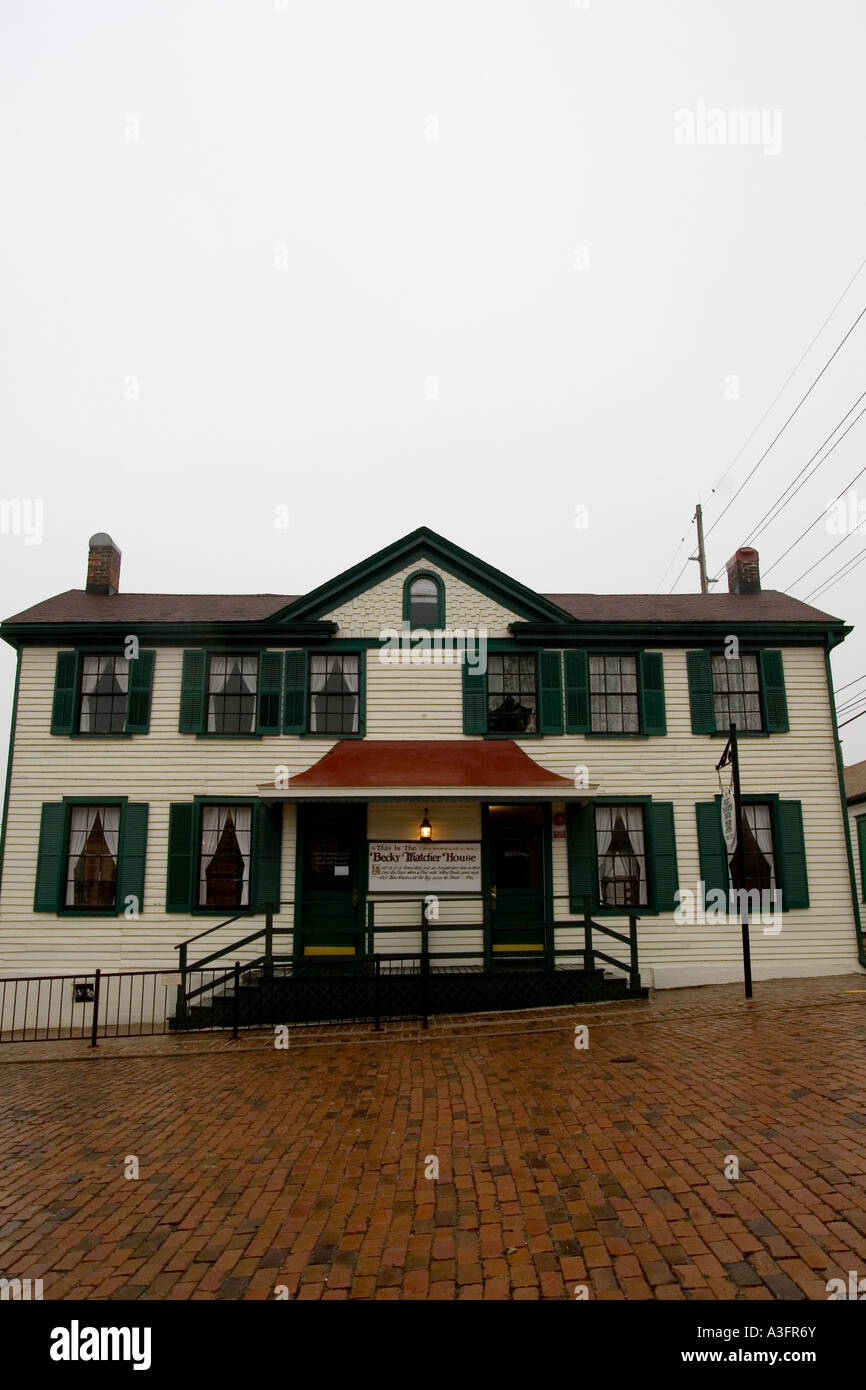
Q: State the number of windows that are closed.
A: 11